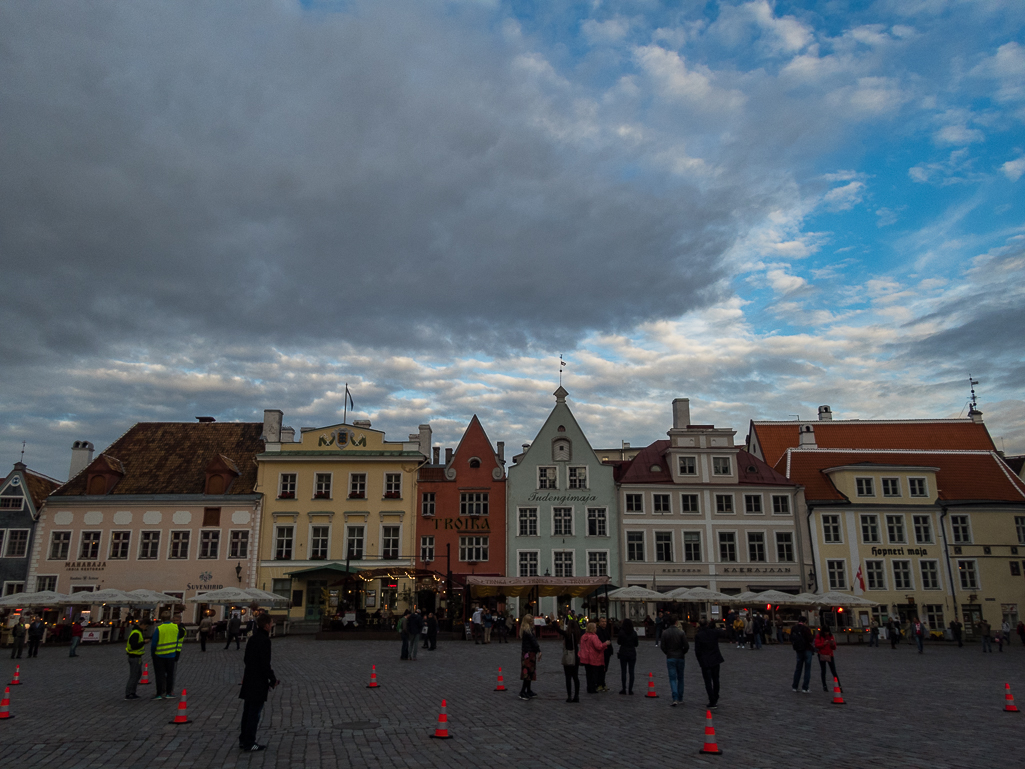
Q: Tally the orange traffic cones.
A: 11